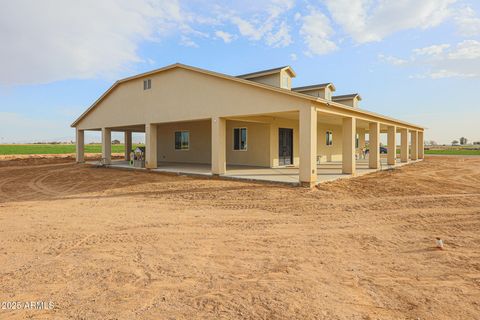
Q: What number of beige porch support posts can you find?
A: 12